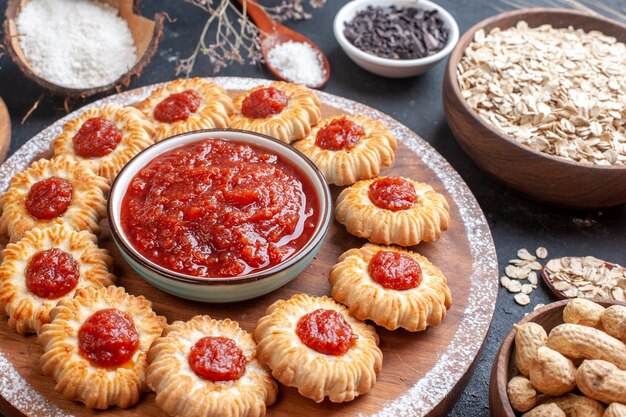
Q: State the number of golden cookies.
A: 11